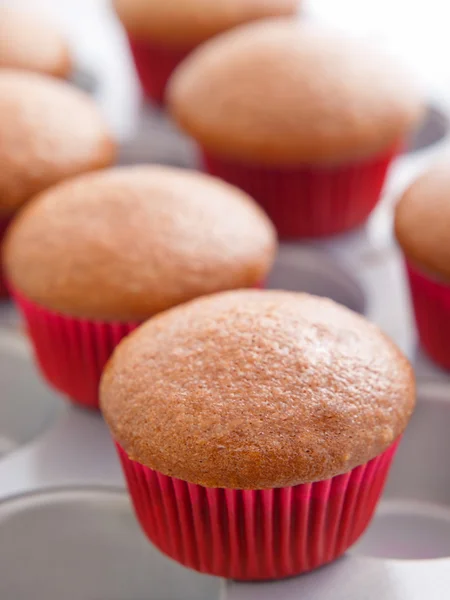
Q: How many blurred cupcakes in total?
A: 6